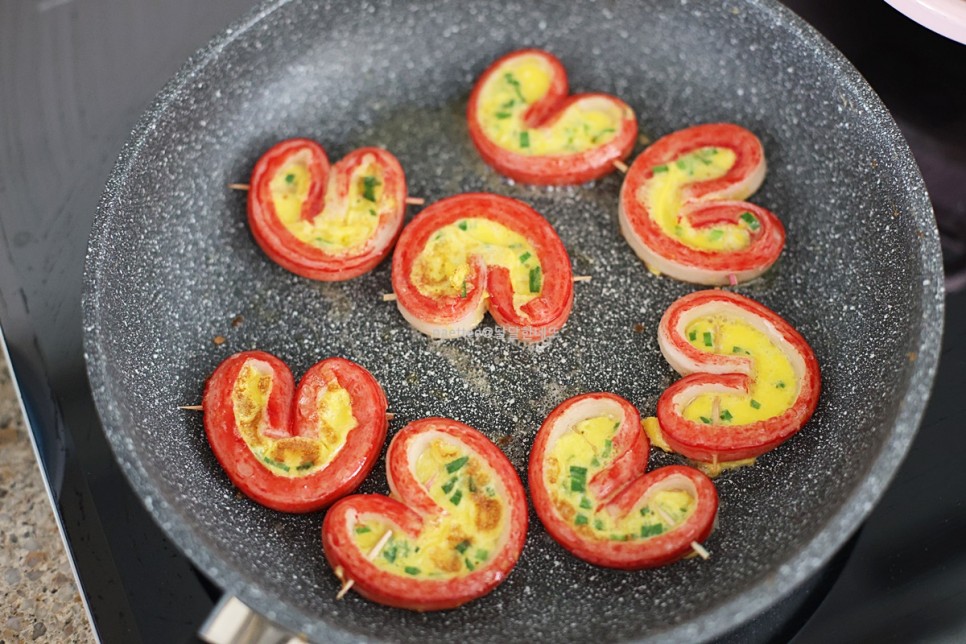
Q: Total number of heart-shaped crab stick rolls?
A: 8